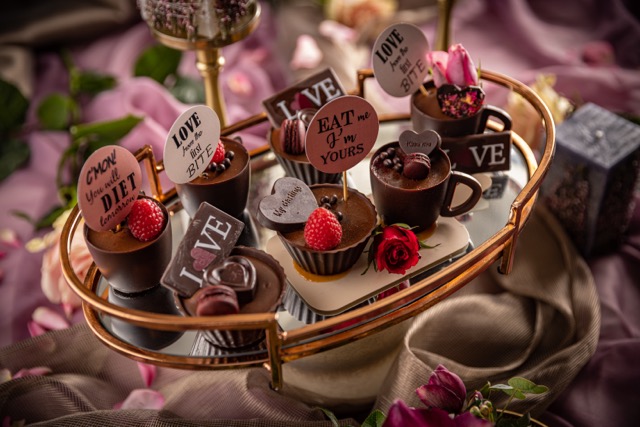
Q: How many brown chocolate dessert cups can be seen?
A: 7